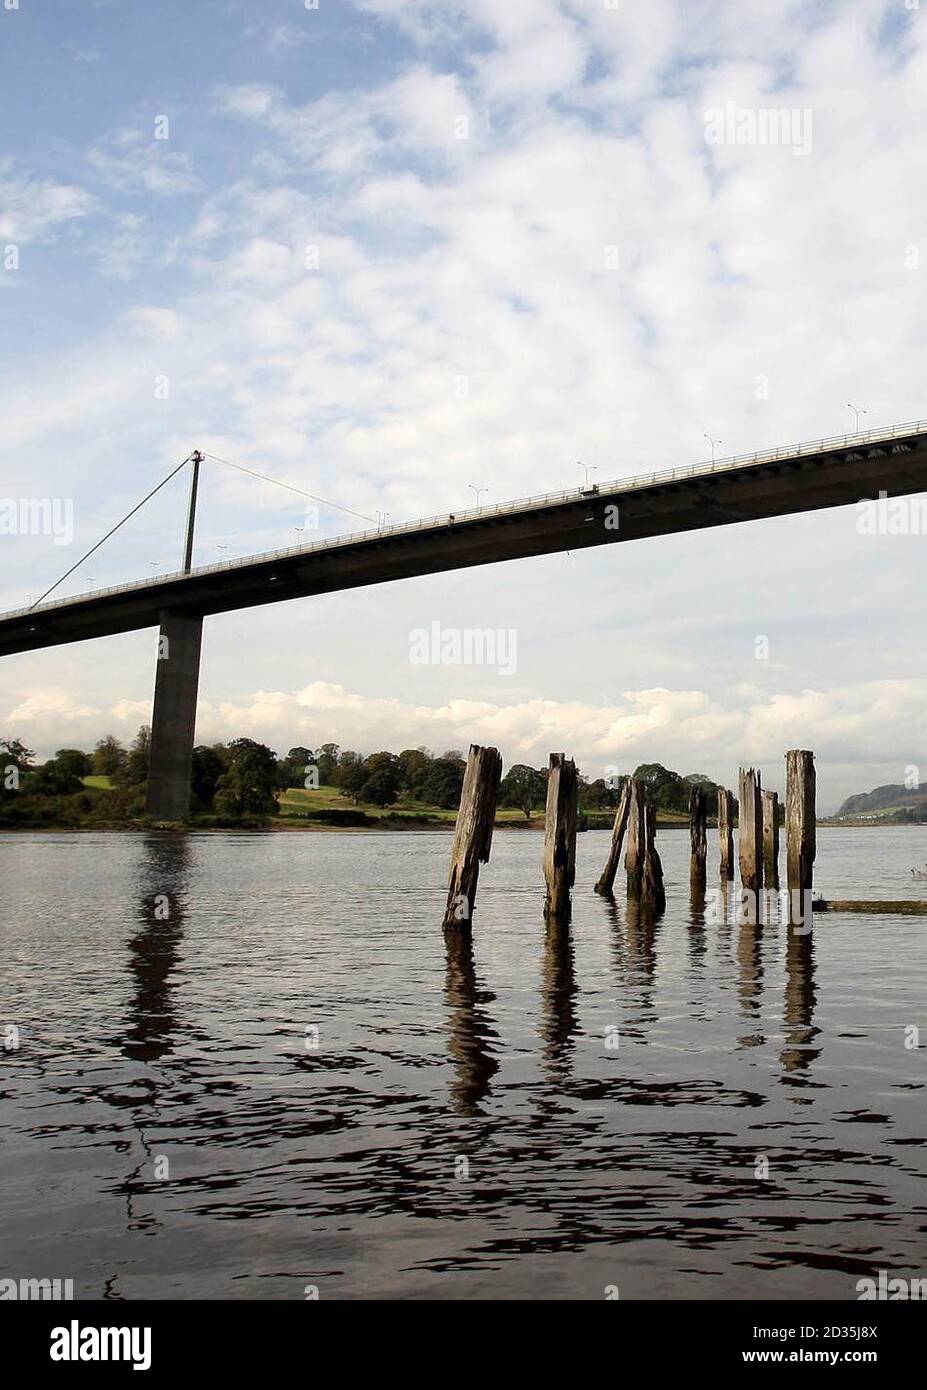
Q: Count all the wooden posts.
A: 10